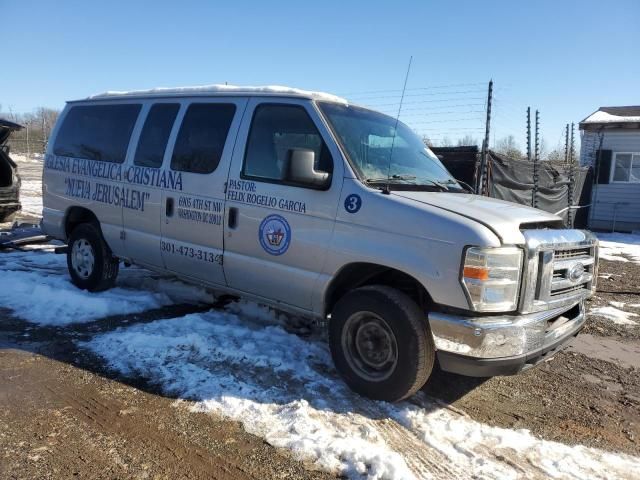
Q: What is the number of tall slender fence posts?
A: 5